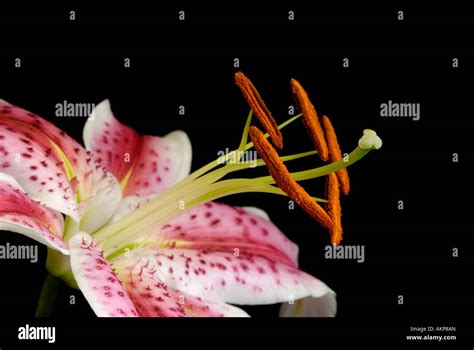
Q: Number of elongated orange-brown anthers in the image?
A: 5